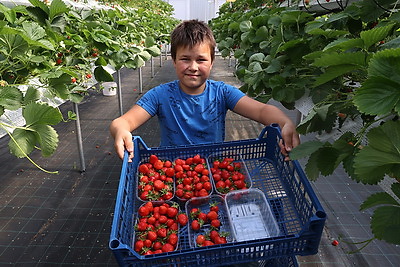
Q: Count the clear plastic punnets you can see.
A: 6